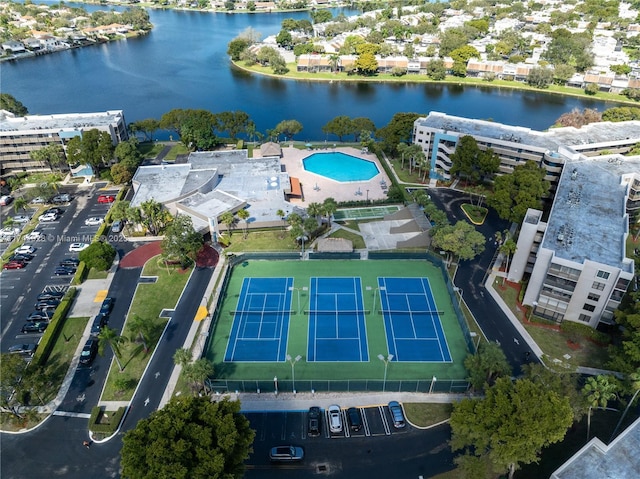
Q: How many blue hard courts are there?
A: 3